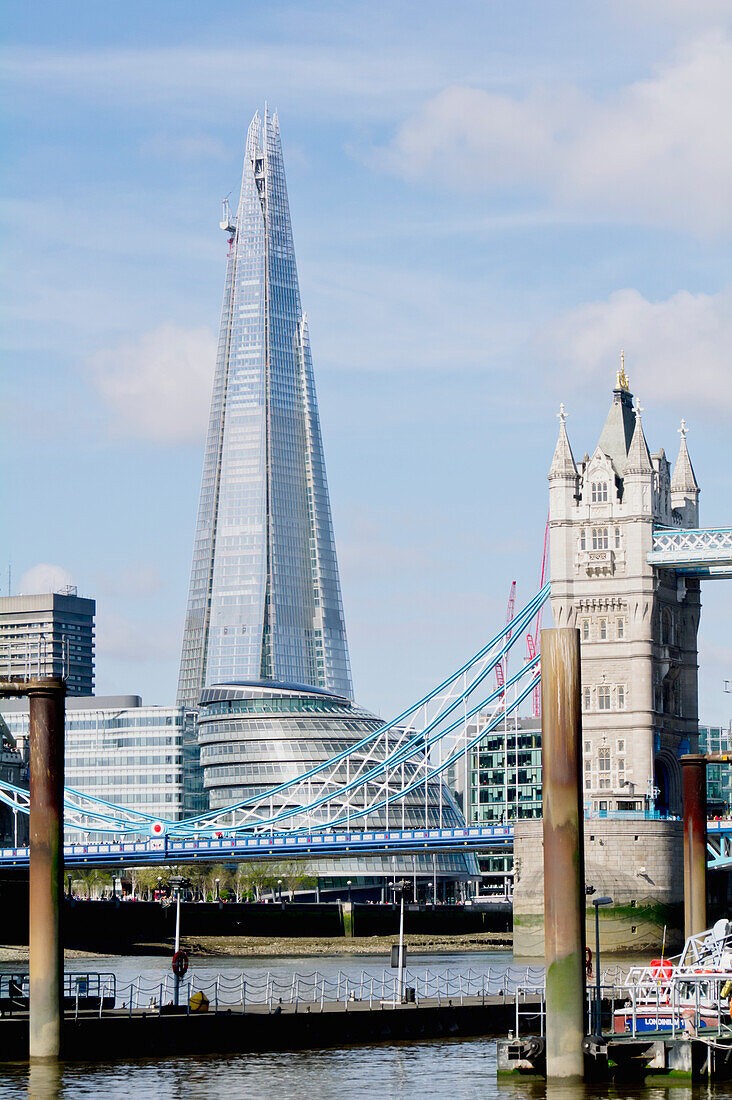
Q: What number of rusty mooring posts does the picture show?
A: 3